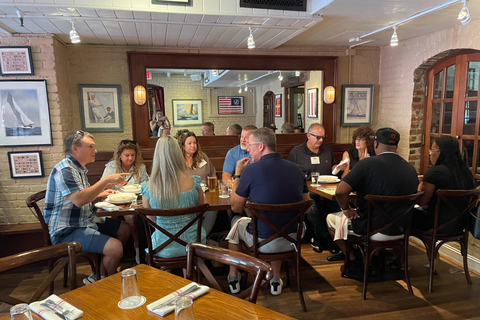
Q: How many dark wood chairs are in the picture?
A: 7